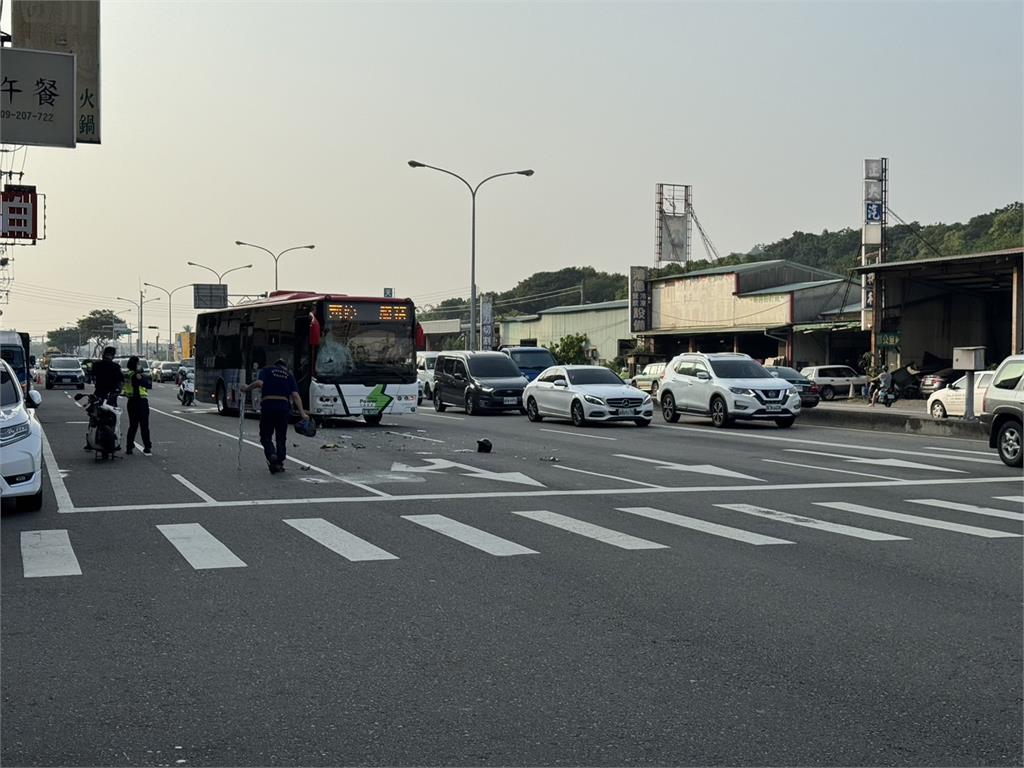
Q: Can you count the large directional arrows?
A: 3